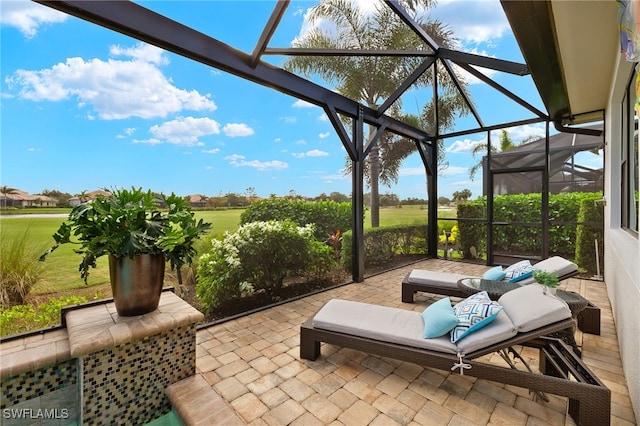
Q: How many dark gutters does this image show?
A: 1